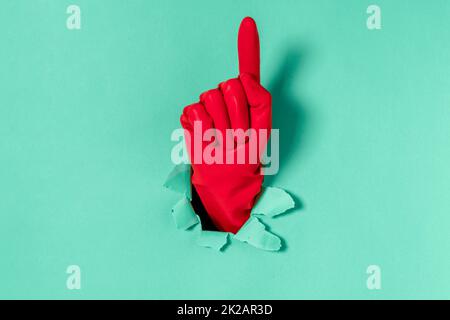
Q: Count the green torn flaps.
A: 5